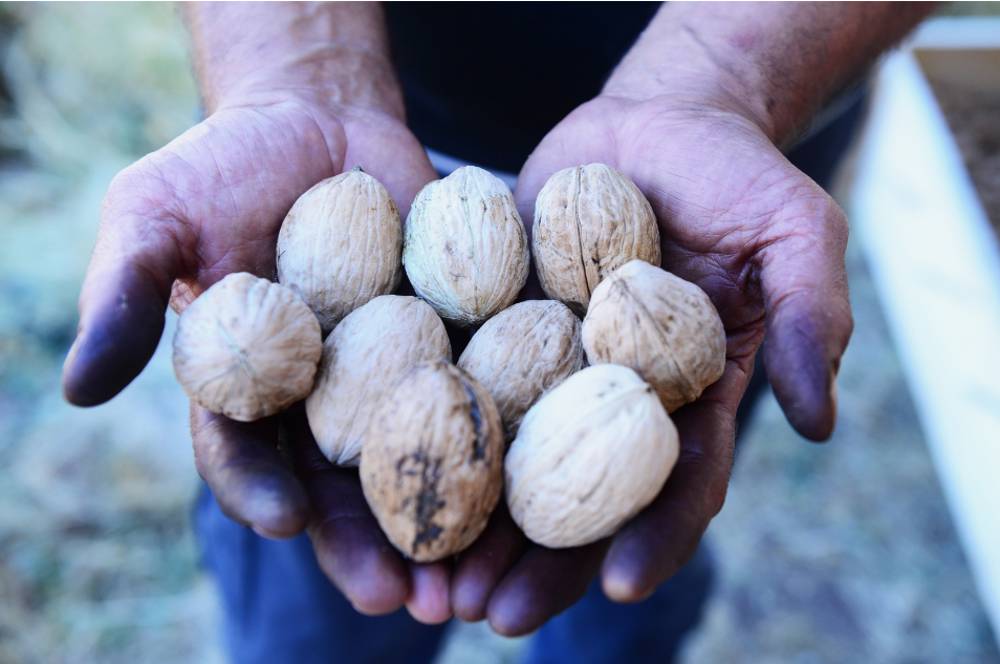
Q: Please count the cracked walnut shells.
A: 0